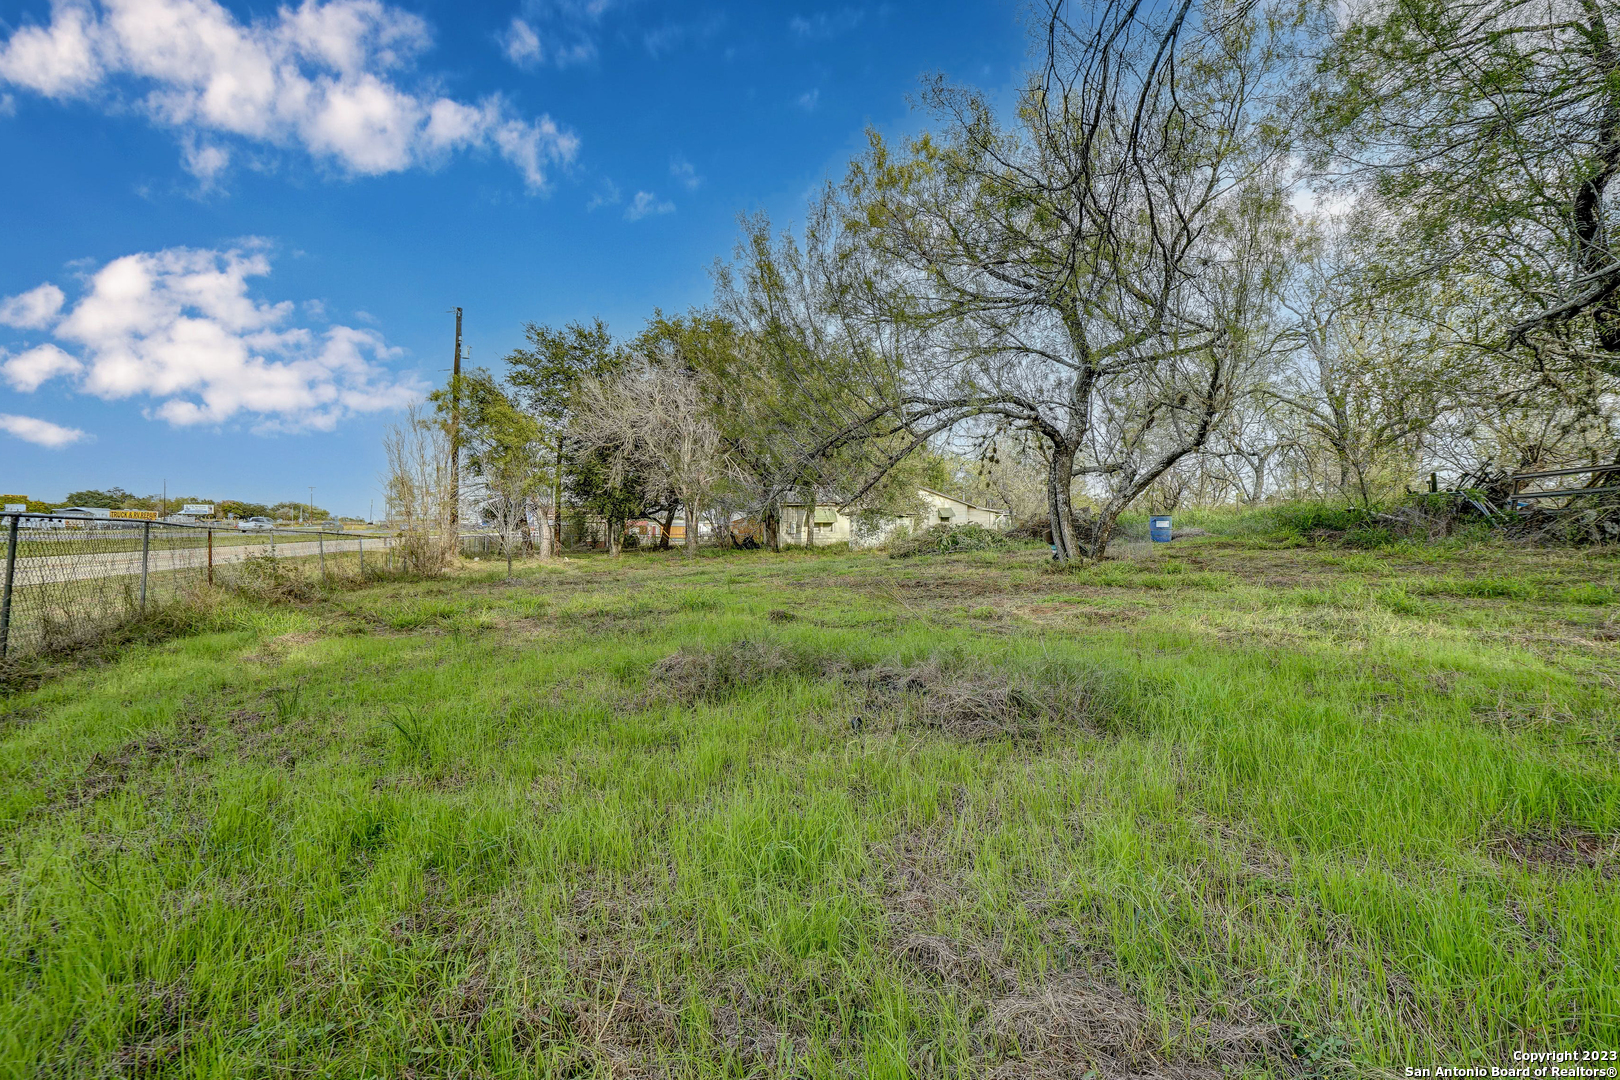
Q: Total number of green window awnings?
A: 2